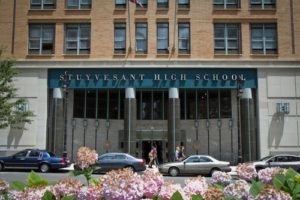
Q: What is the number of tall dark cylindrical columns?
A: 4